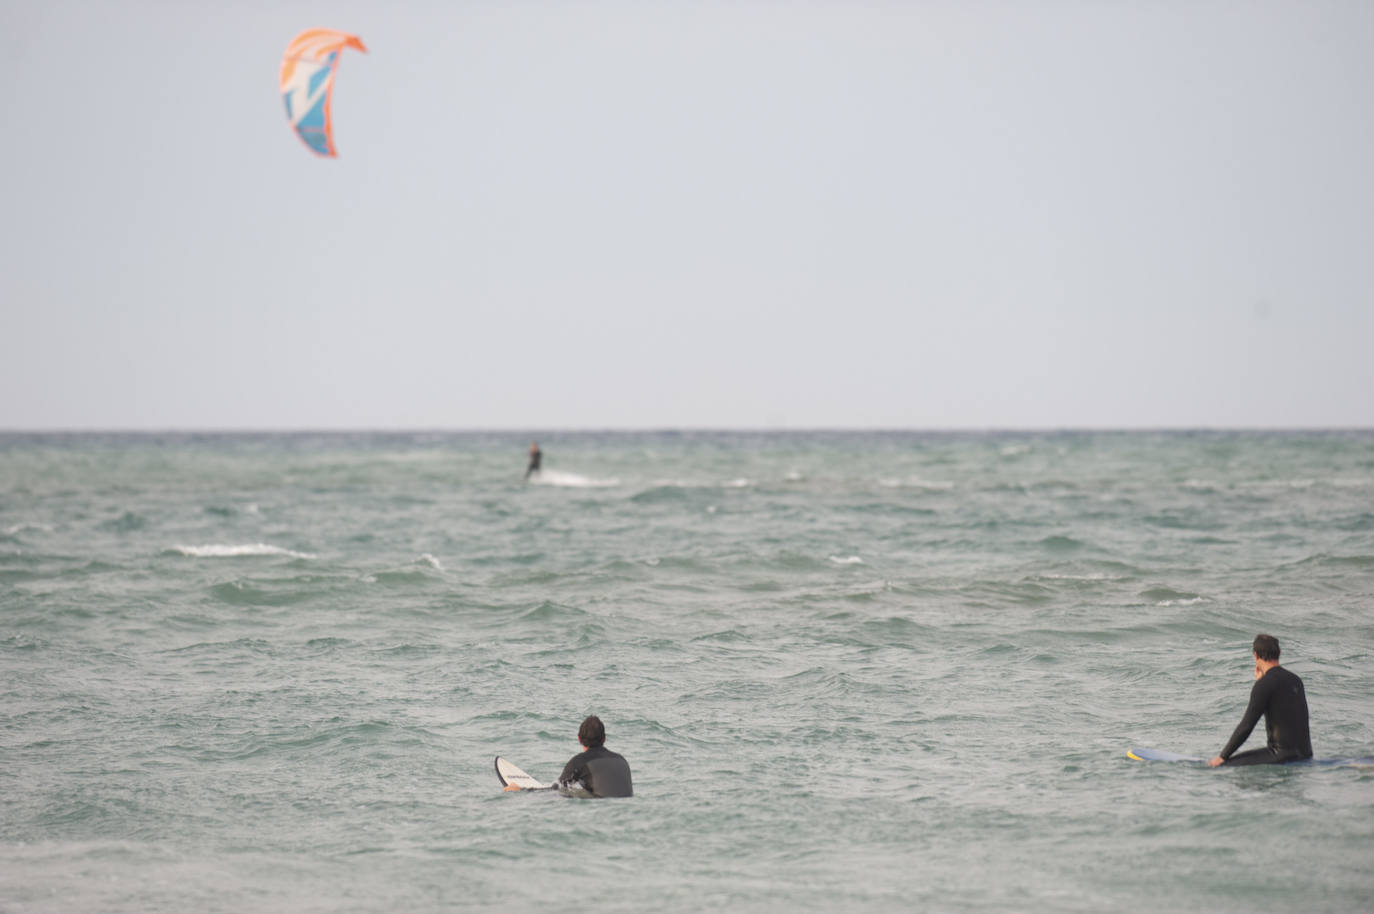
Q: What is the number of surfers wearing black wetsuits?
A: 2